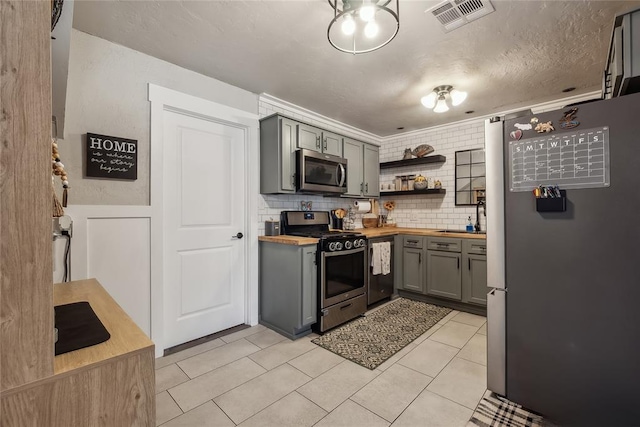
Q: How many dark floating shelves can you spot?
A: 2